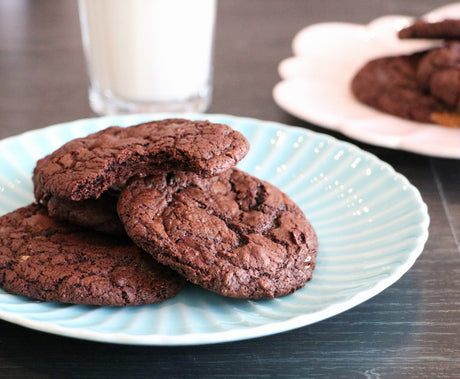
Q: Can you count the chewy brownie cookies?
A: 7